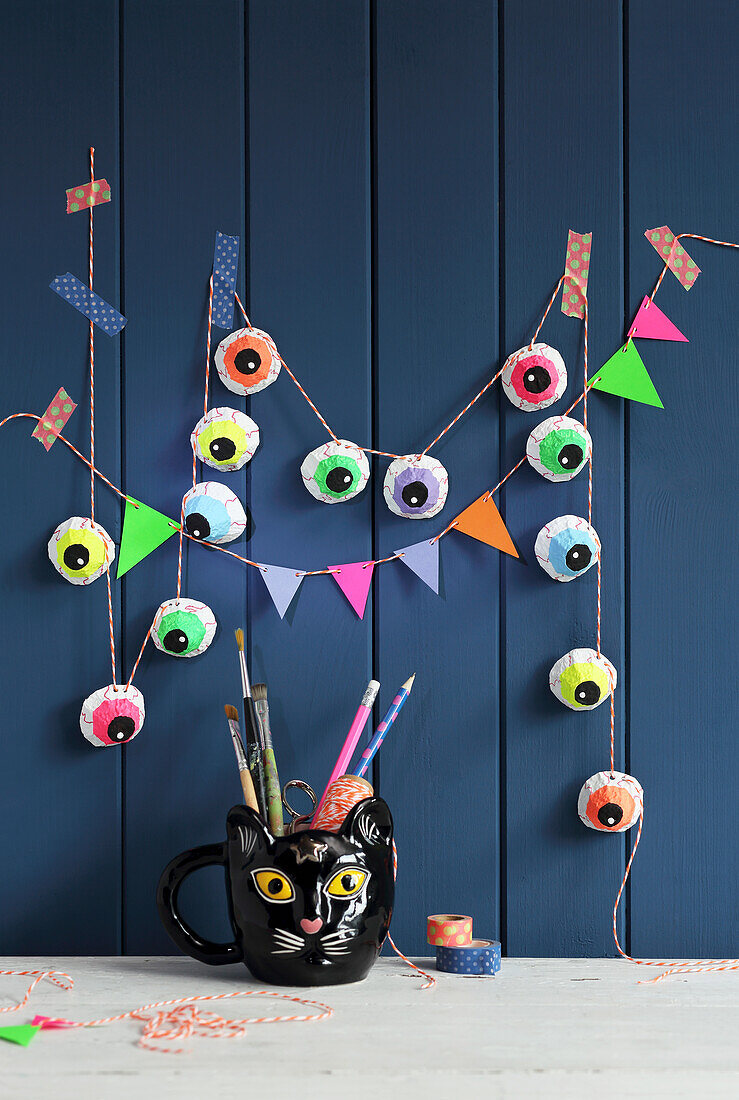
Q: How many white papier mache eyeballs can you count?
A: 13